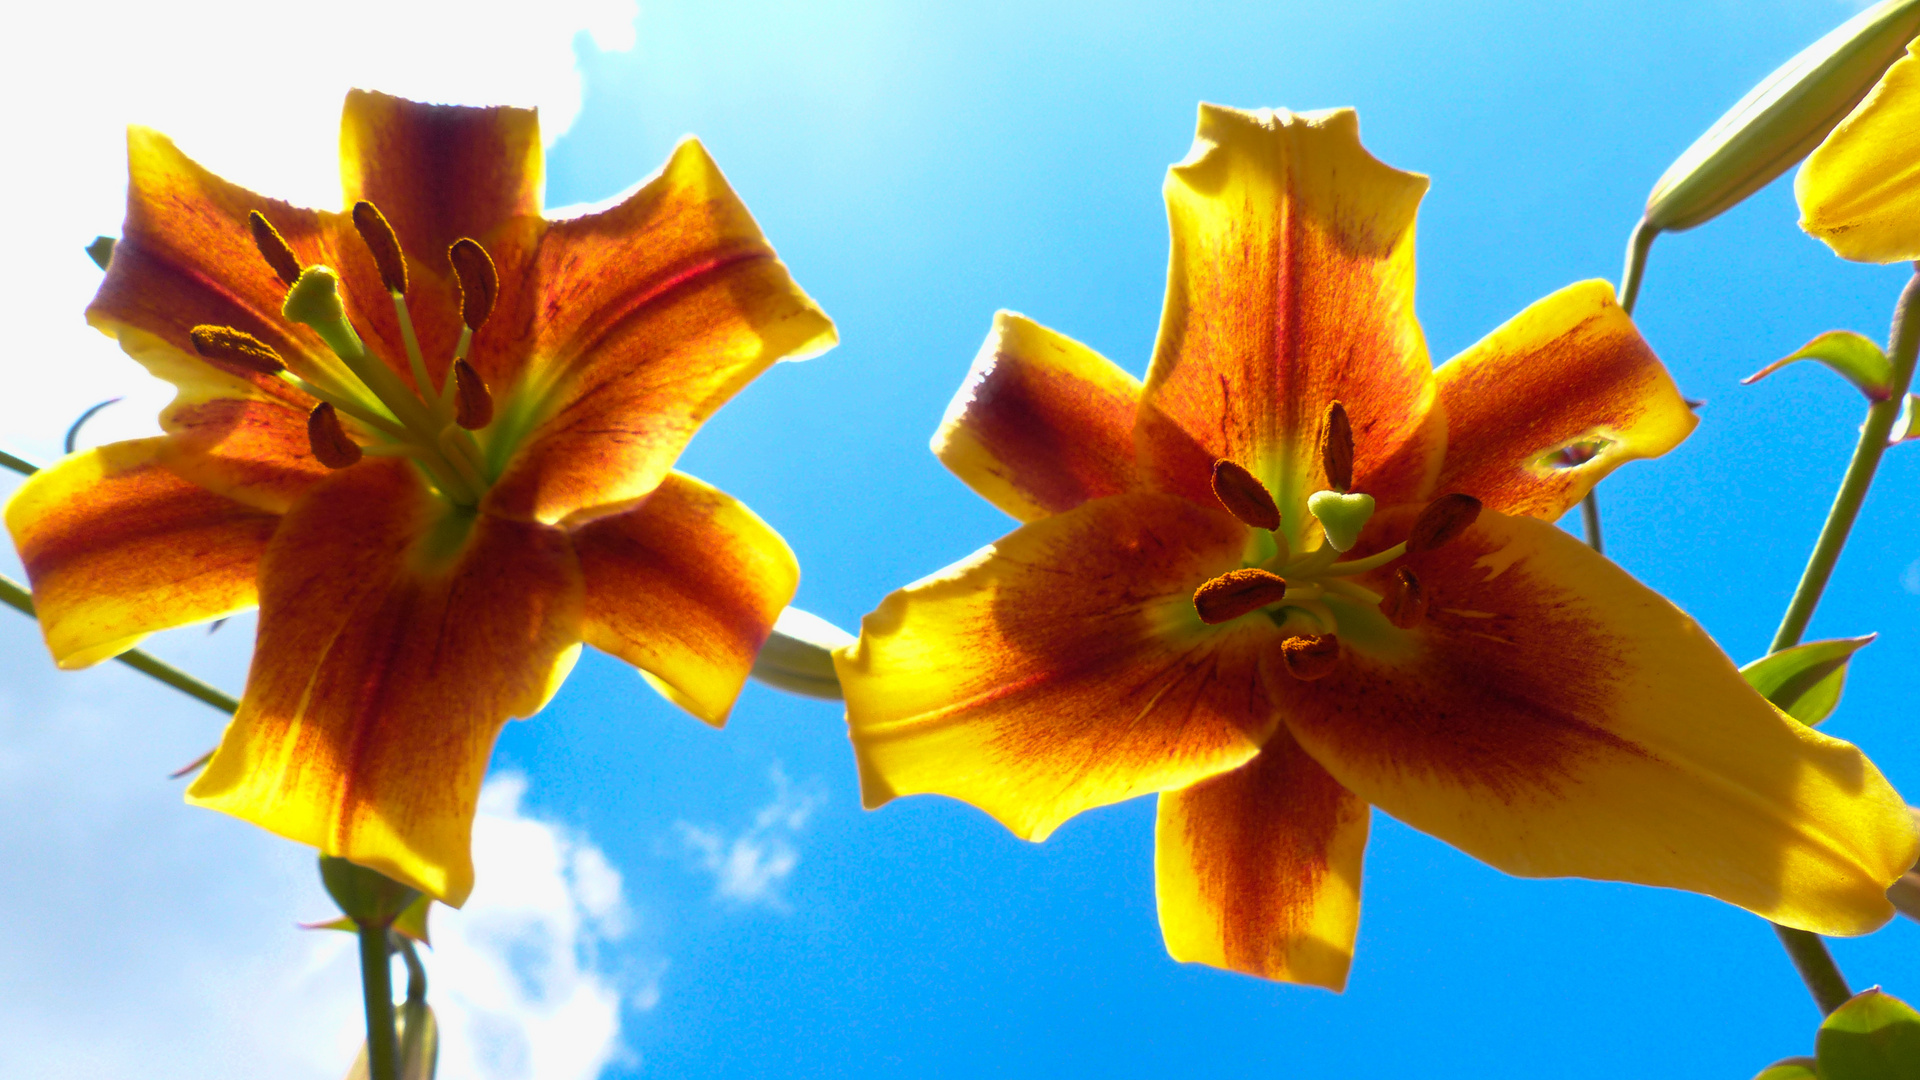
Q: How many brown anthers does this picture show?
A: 12